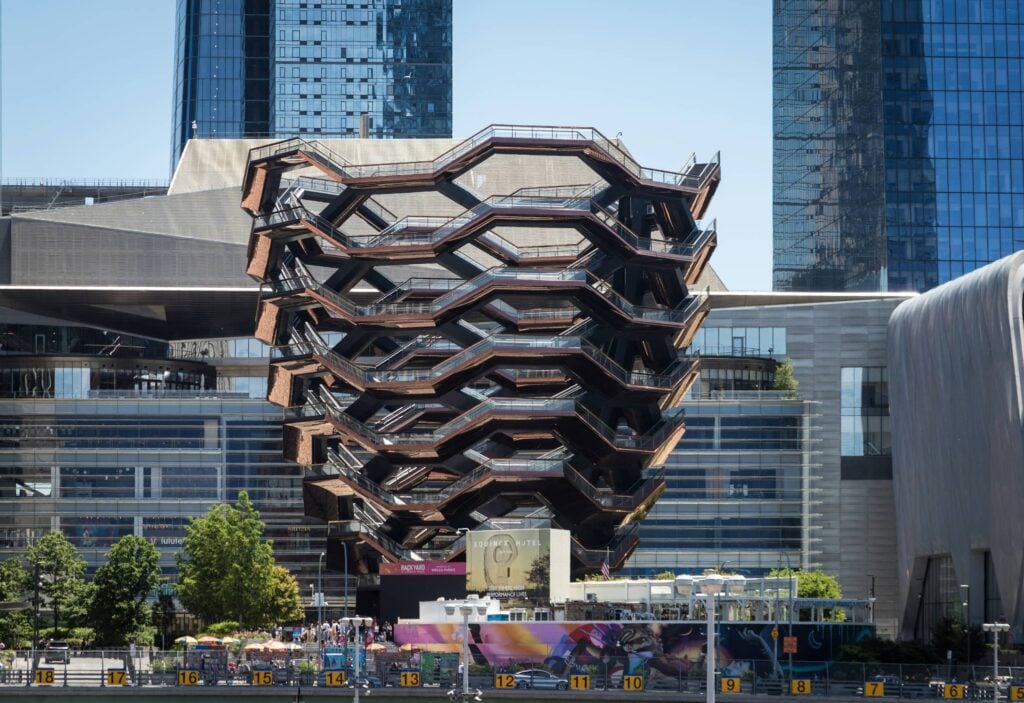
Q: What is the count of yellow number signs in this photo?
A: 14